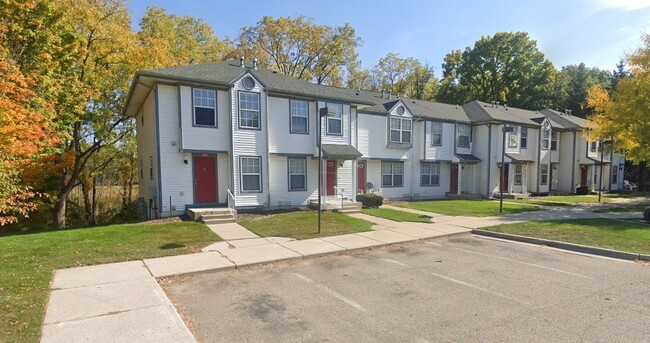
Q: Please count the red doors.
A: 6